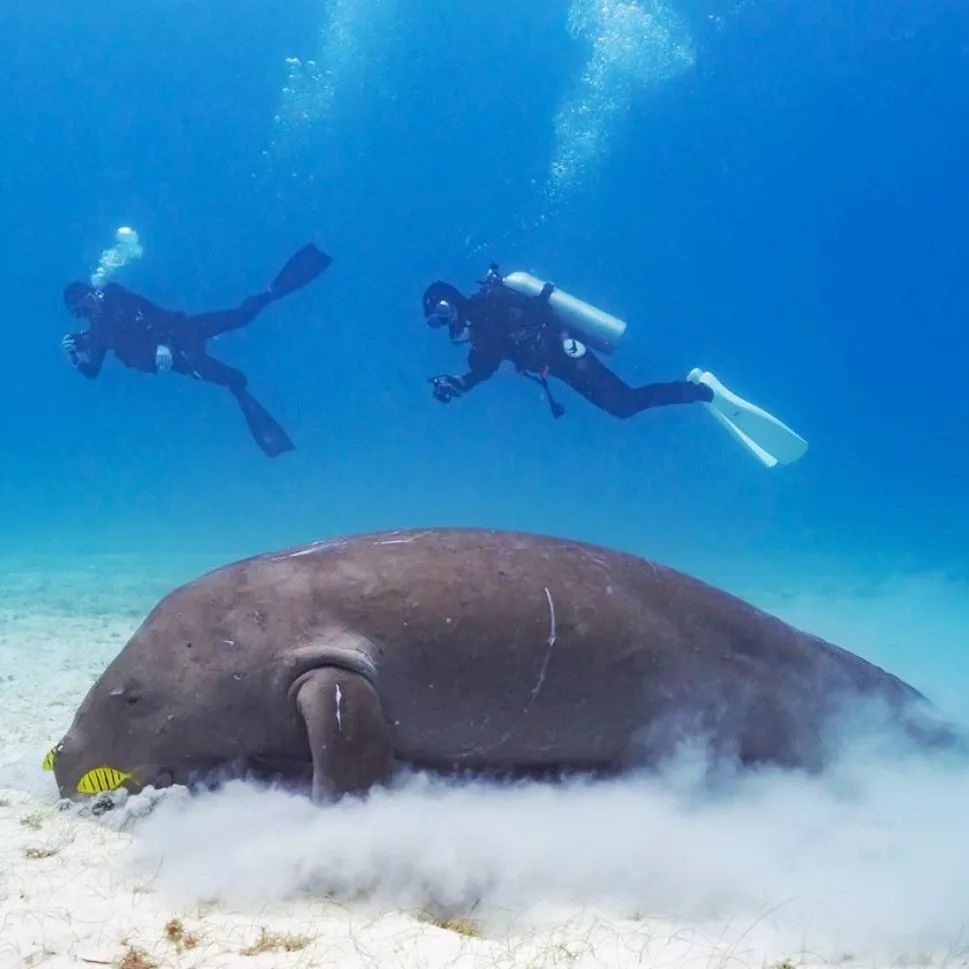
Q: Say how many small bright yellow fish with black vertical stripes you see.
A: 2